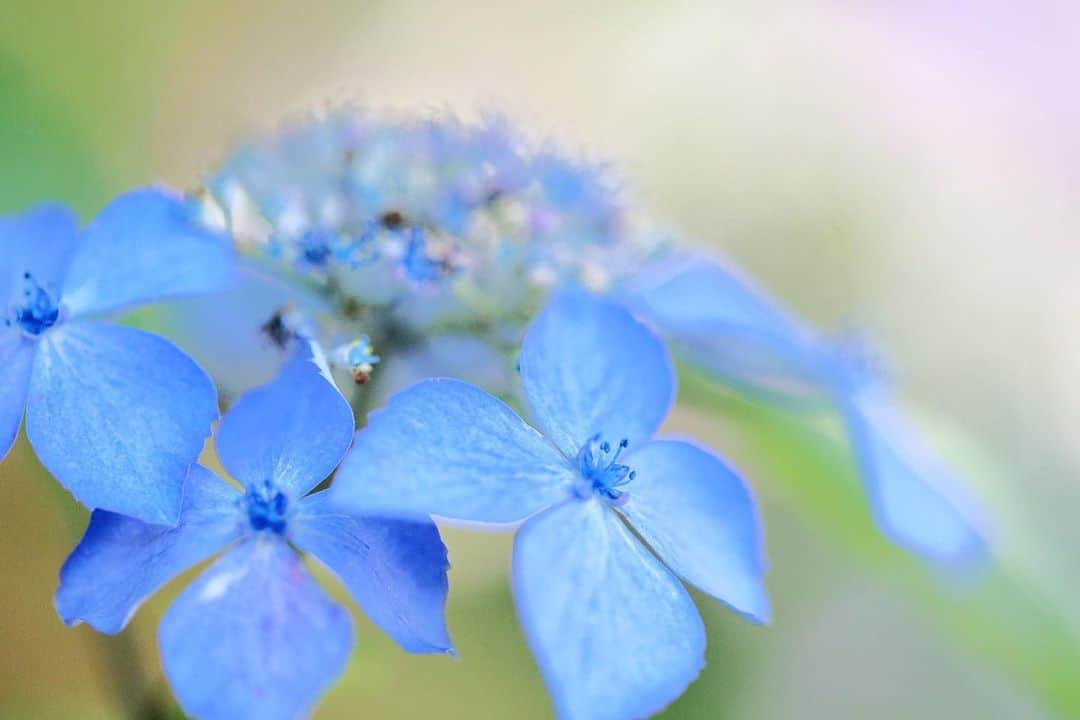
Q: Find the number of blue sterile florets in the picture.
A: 4